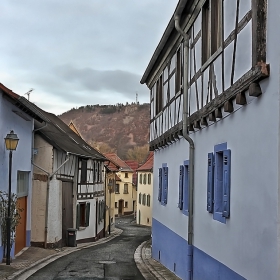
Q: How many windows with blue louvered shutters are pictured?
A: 3